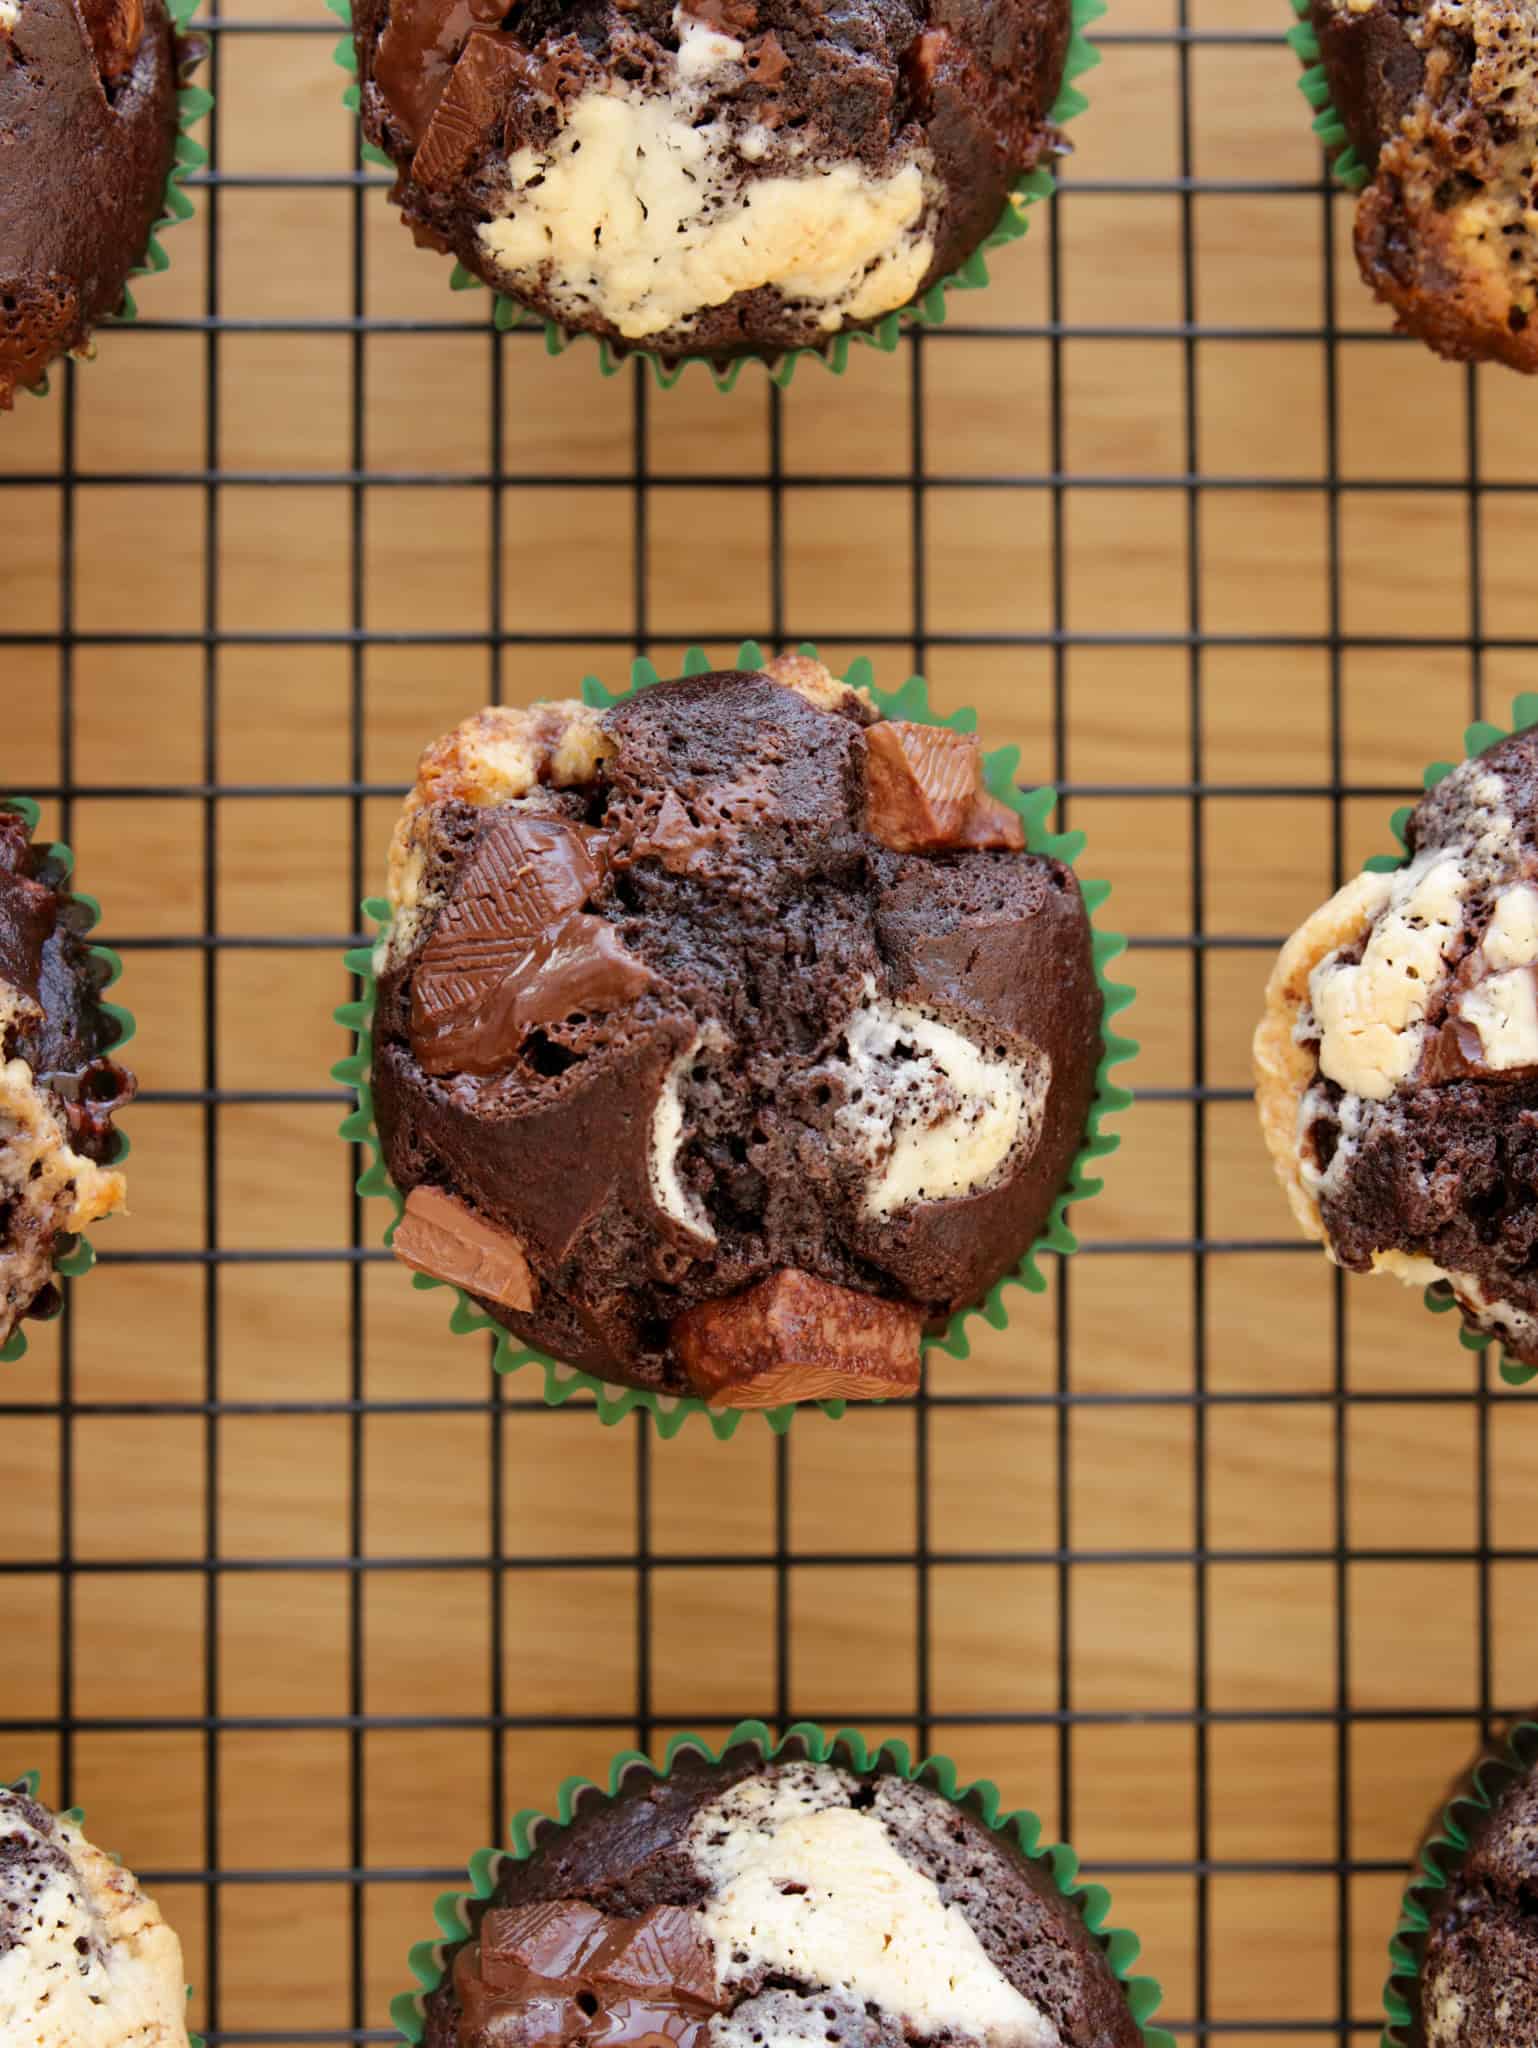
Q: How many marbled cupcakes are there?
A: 9